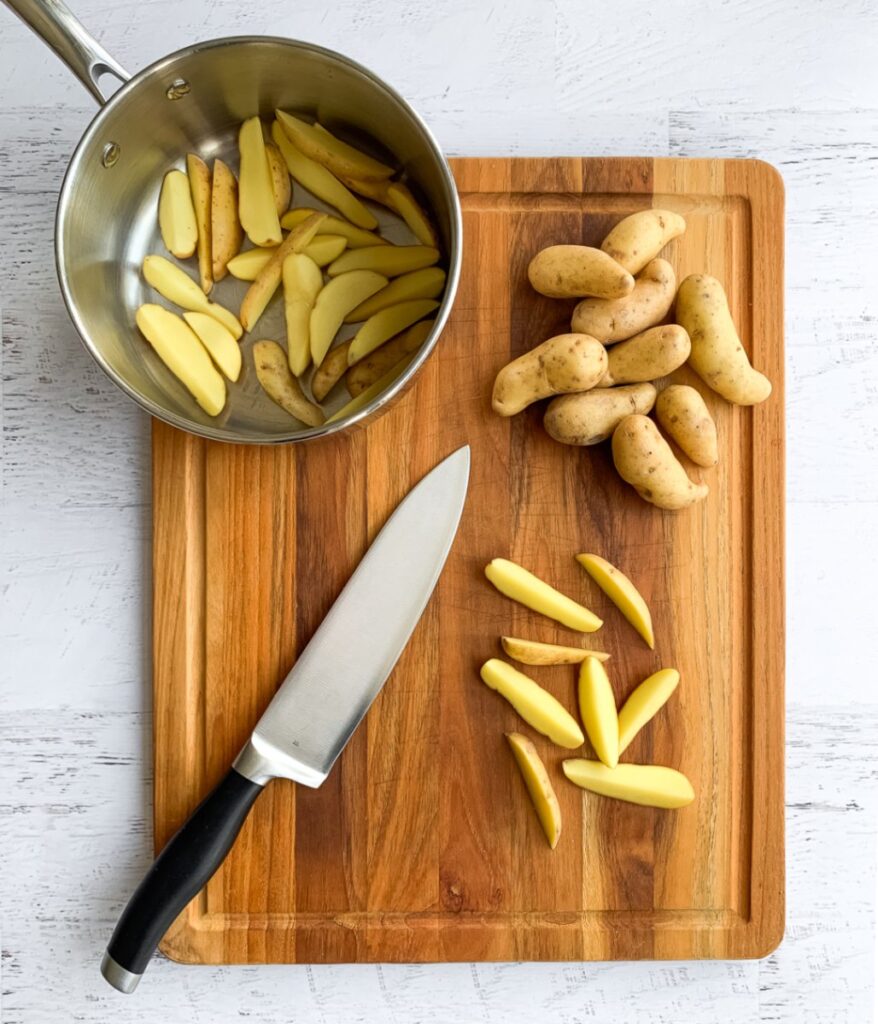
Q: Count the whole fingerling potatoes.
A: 9